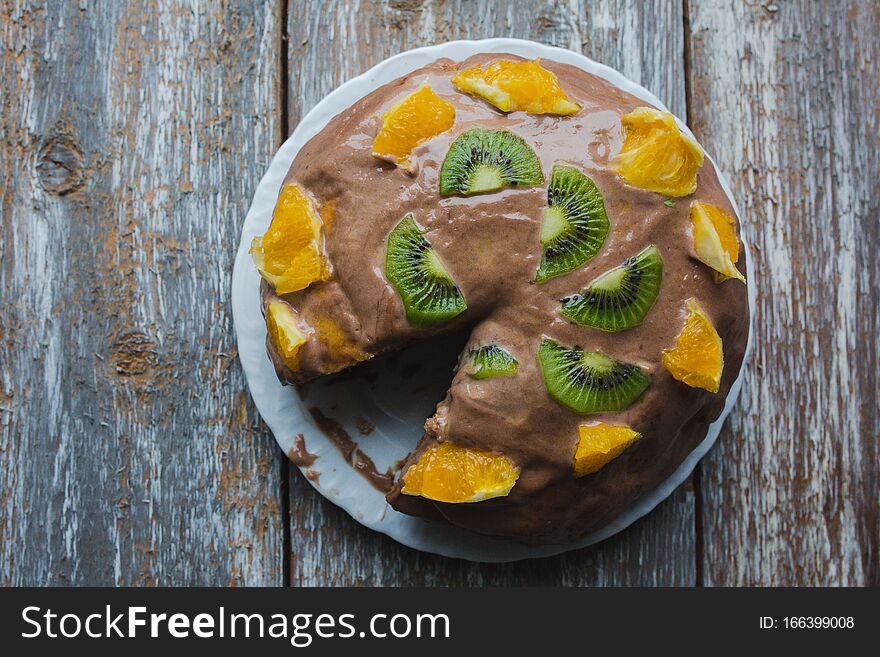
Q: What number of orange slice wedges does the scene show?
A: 9